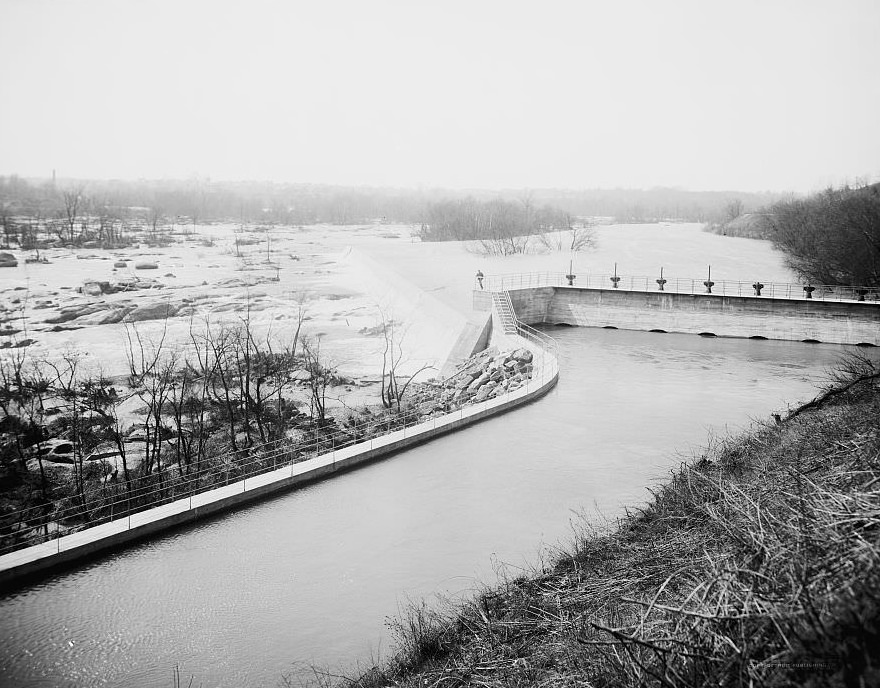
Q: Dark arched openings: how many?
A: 7